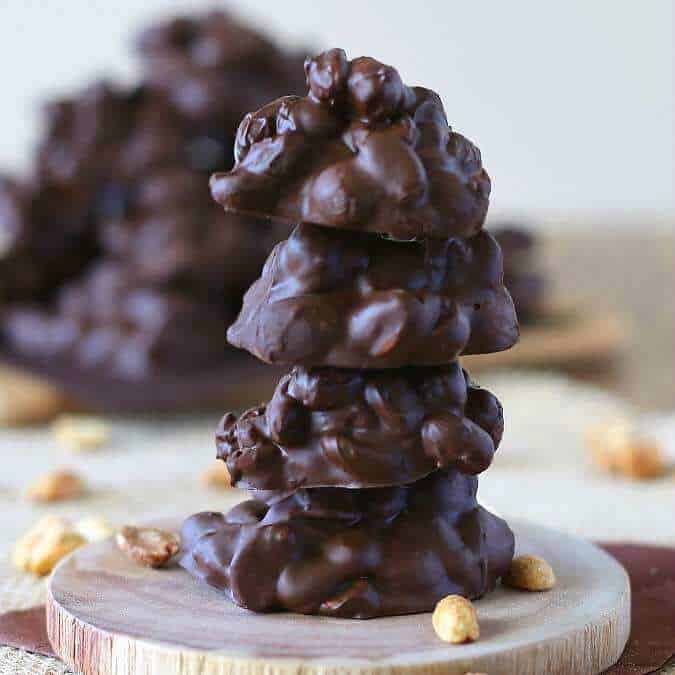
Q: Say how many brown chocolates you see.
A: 4